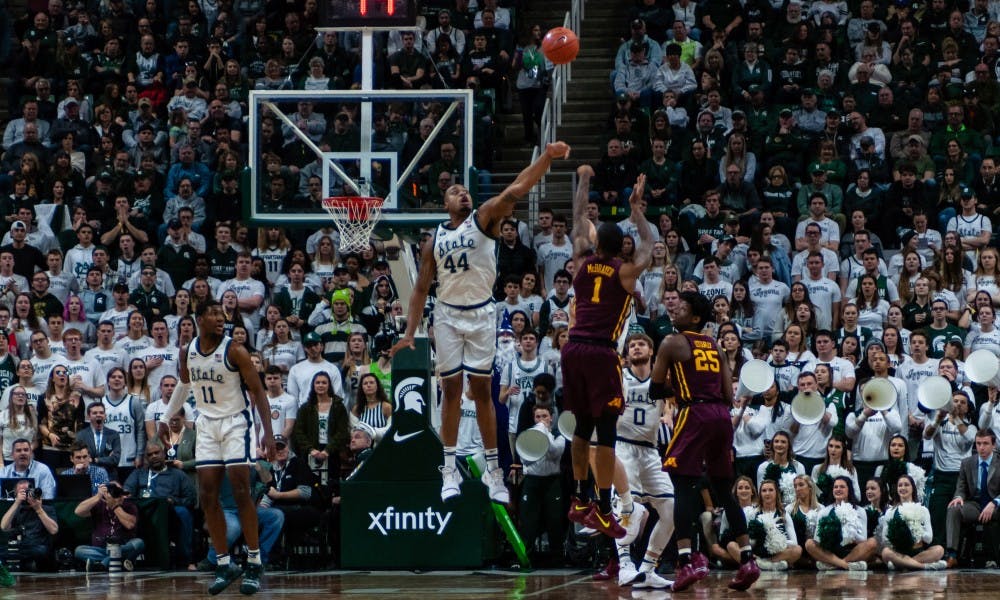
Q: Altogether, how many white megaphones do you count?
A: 7